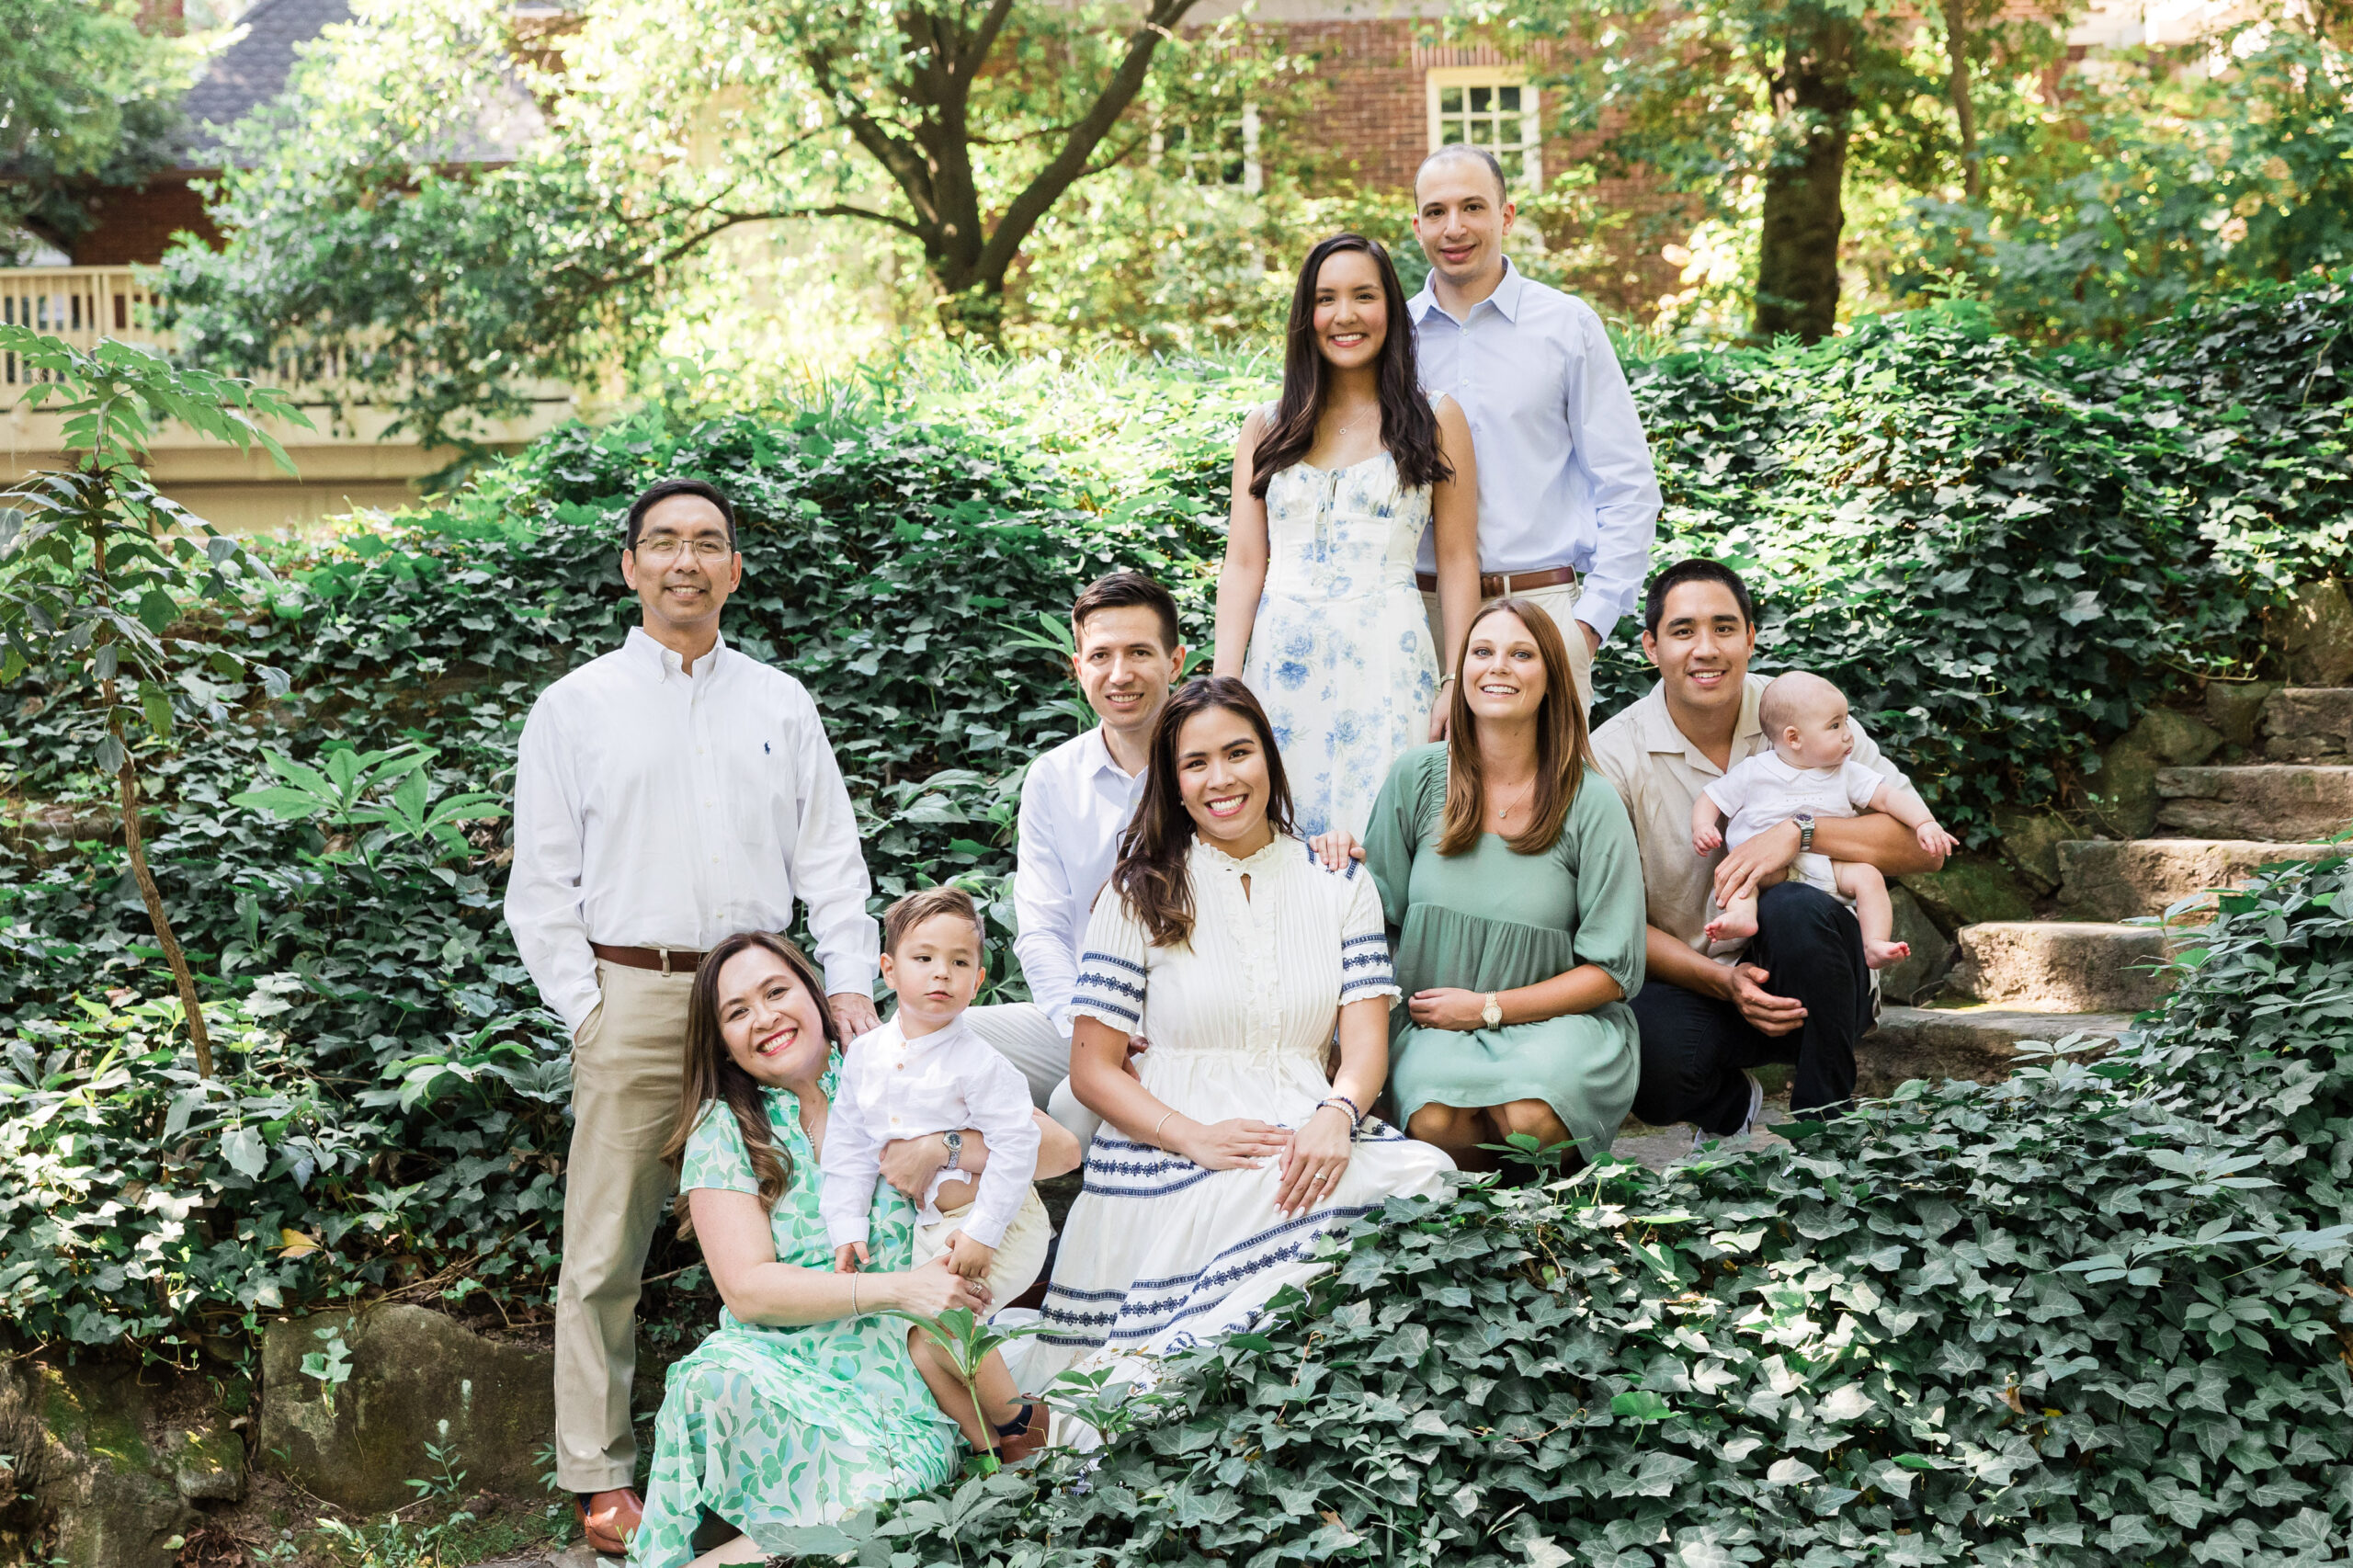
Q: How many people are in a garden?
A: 10